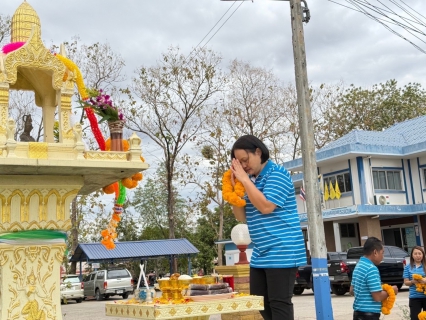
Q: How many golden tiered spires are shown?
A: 1